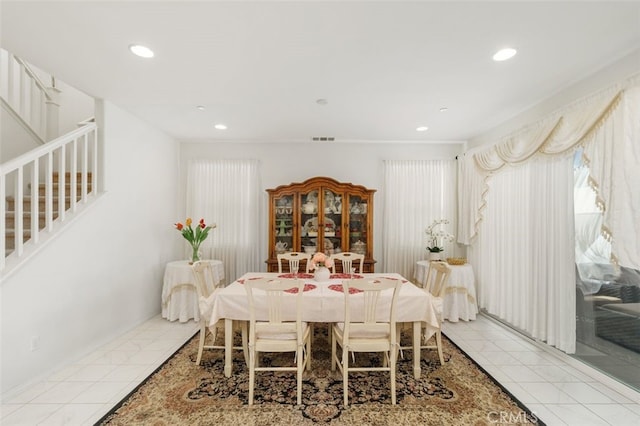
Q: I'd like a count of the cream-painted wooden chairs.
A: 6